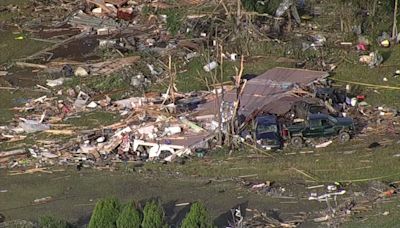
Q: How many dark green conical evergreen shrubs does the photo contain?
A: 4